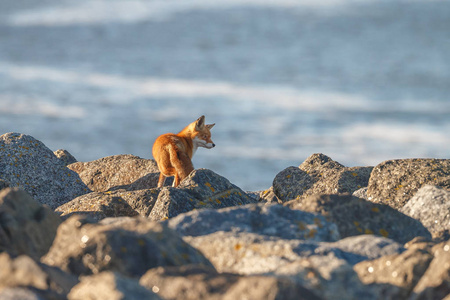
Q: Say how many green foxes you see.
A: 0